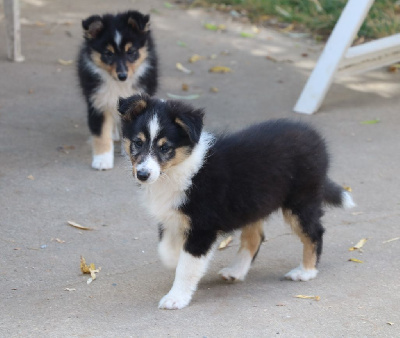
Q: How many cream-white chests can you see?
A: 2